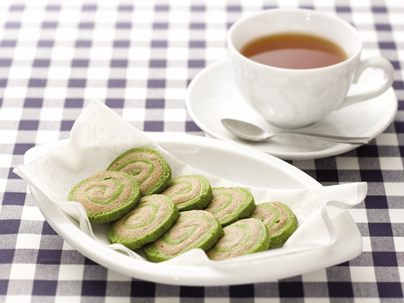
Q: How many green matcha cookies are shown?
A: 8